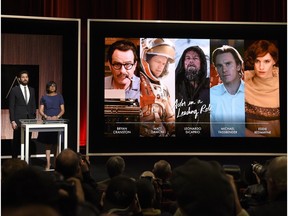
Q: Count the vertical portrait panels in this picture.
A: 5